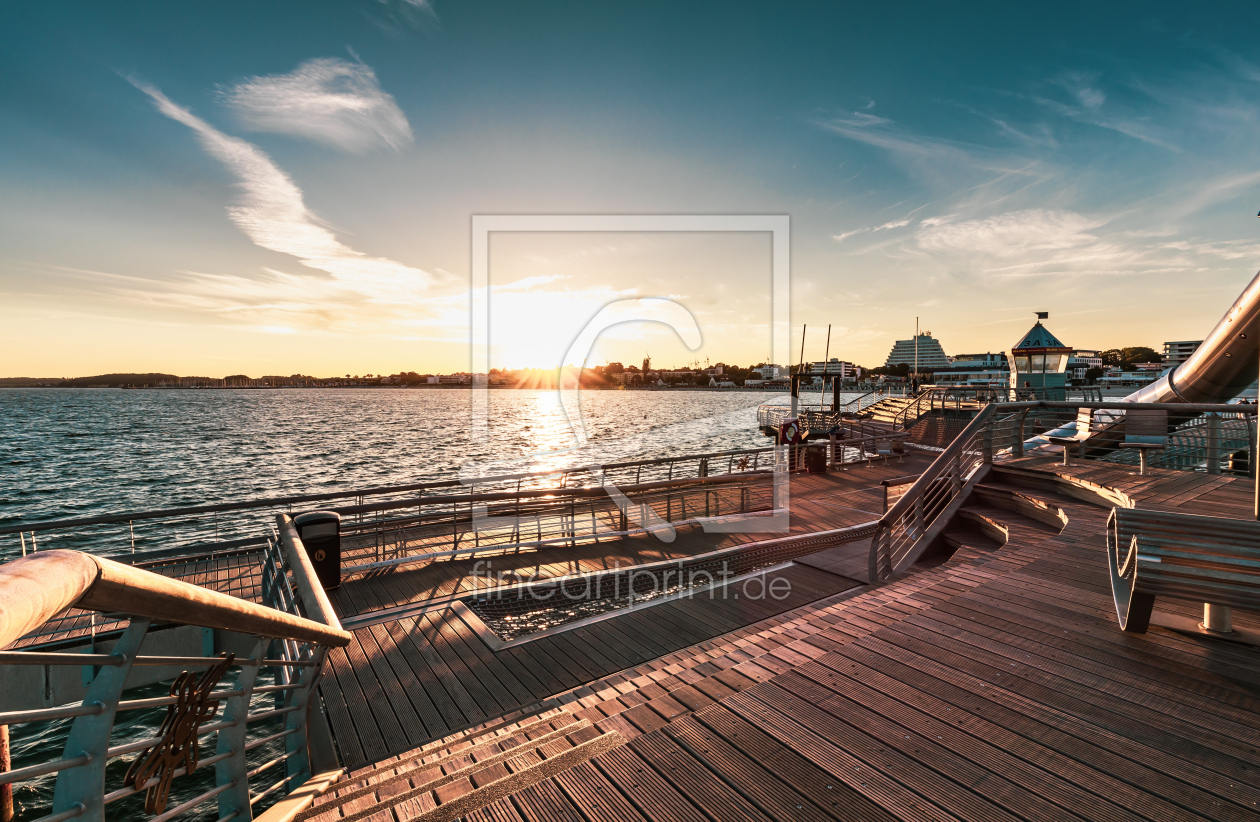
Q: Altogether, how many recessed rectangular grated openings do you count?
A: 1